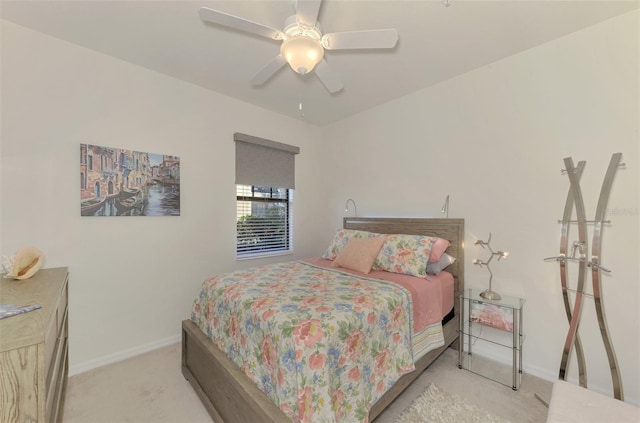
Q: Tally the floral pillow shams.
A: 2